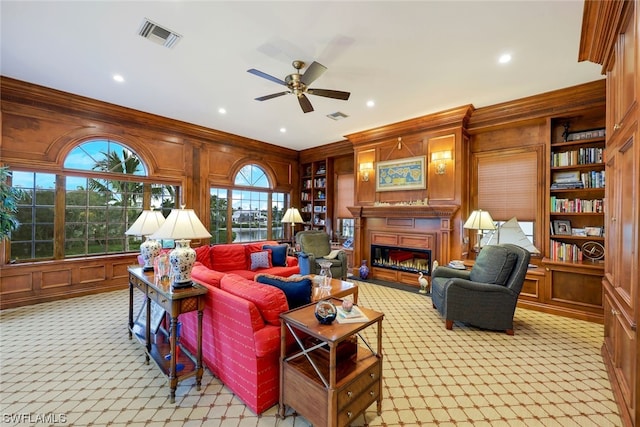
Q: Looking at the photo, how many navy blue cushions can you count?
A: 2